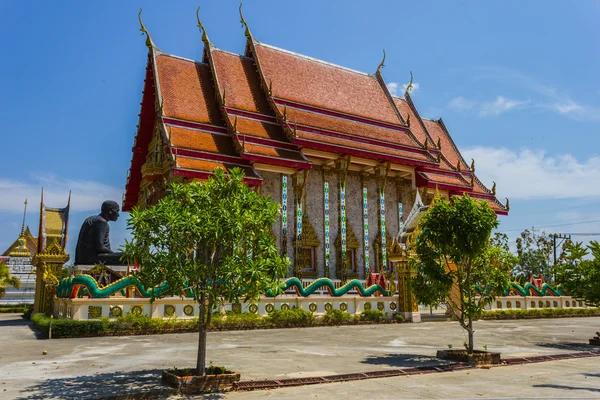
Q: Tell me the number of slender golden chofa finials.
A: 5